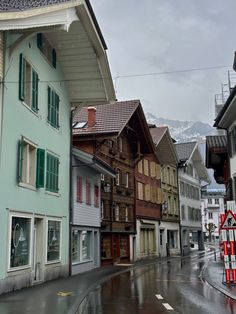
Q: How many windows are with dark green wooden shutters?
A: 5